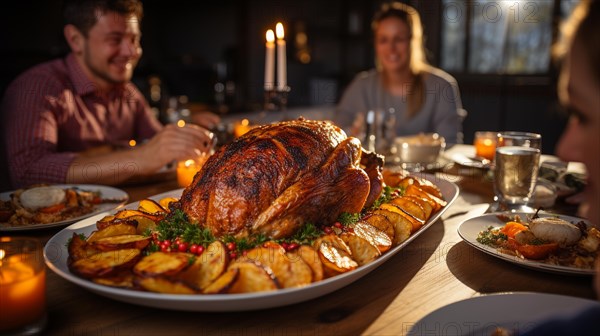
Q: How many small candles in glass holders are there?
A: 4